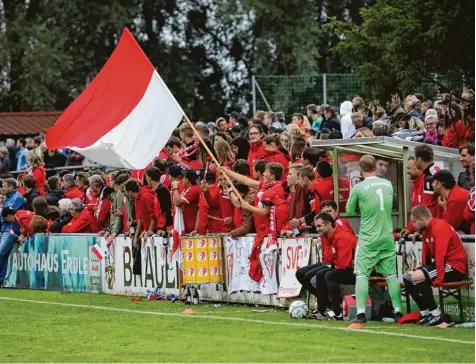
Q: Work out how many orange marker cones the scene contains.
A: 2